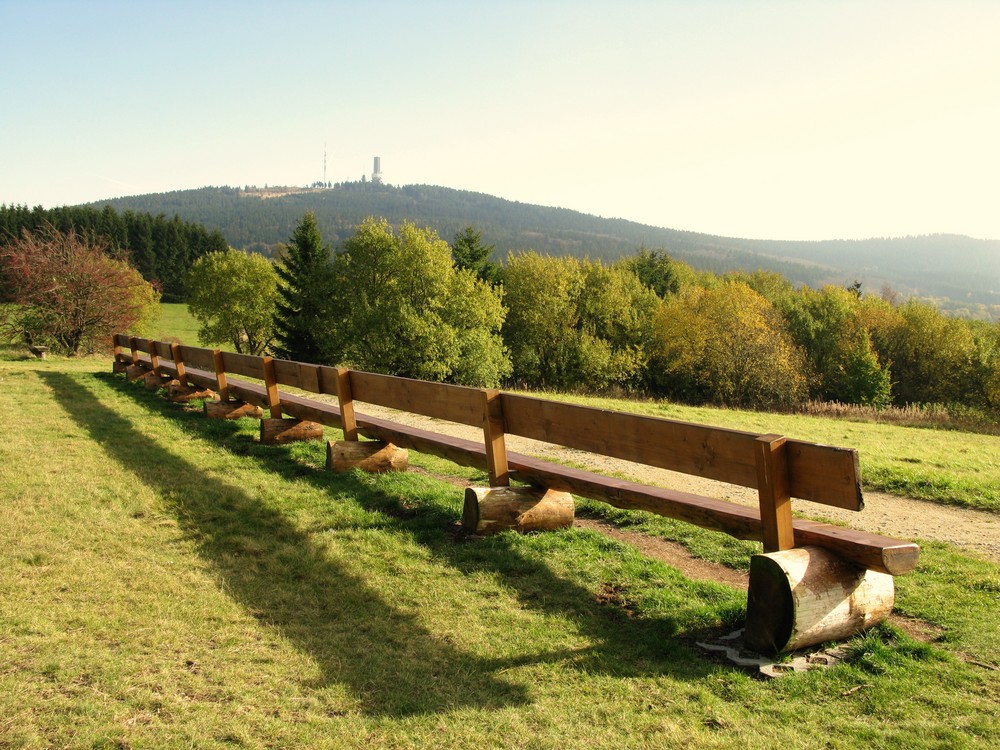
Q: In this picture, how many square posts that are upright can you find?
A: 9